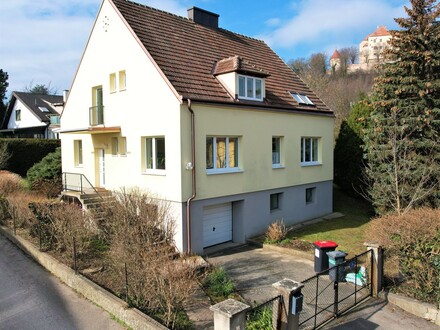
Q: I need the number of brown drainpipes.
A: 1